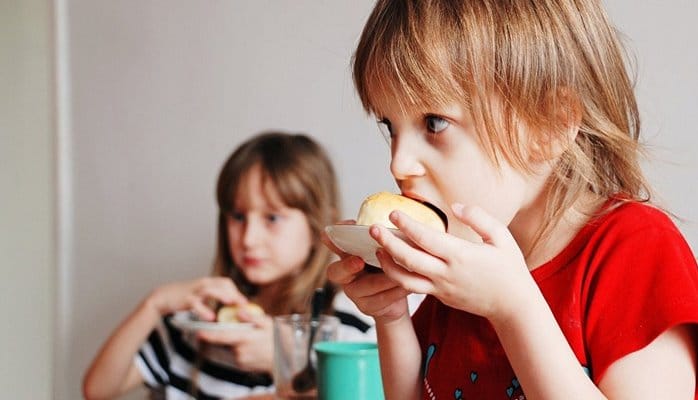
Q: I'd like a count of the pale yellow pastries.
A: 2